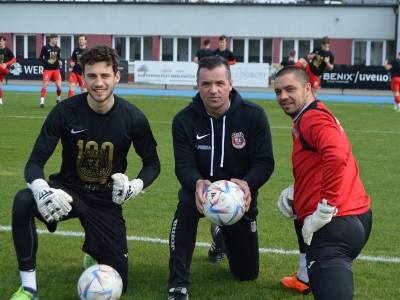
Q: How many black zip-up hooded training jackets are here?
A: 1